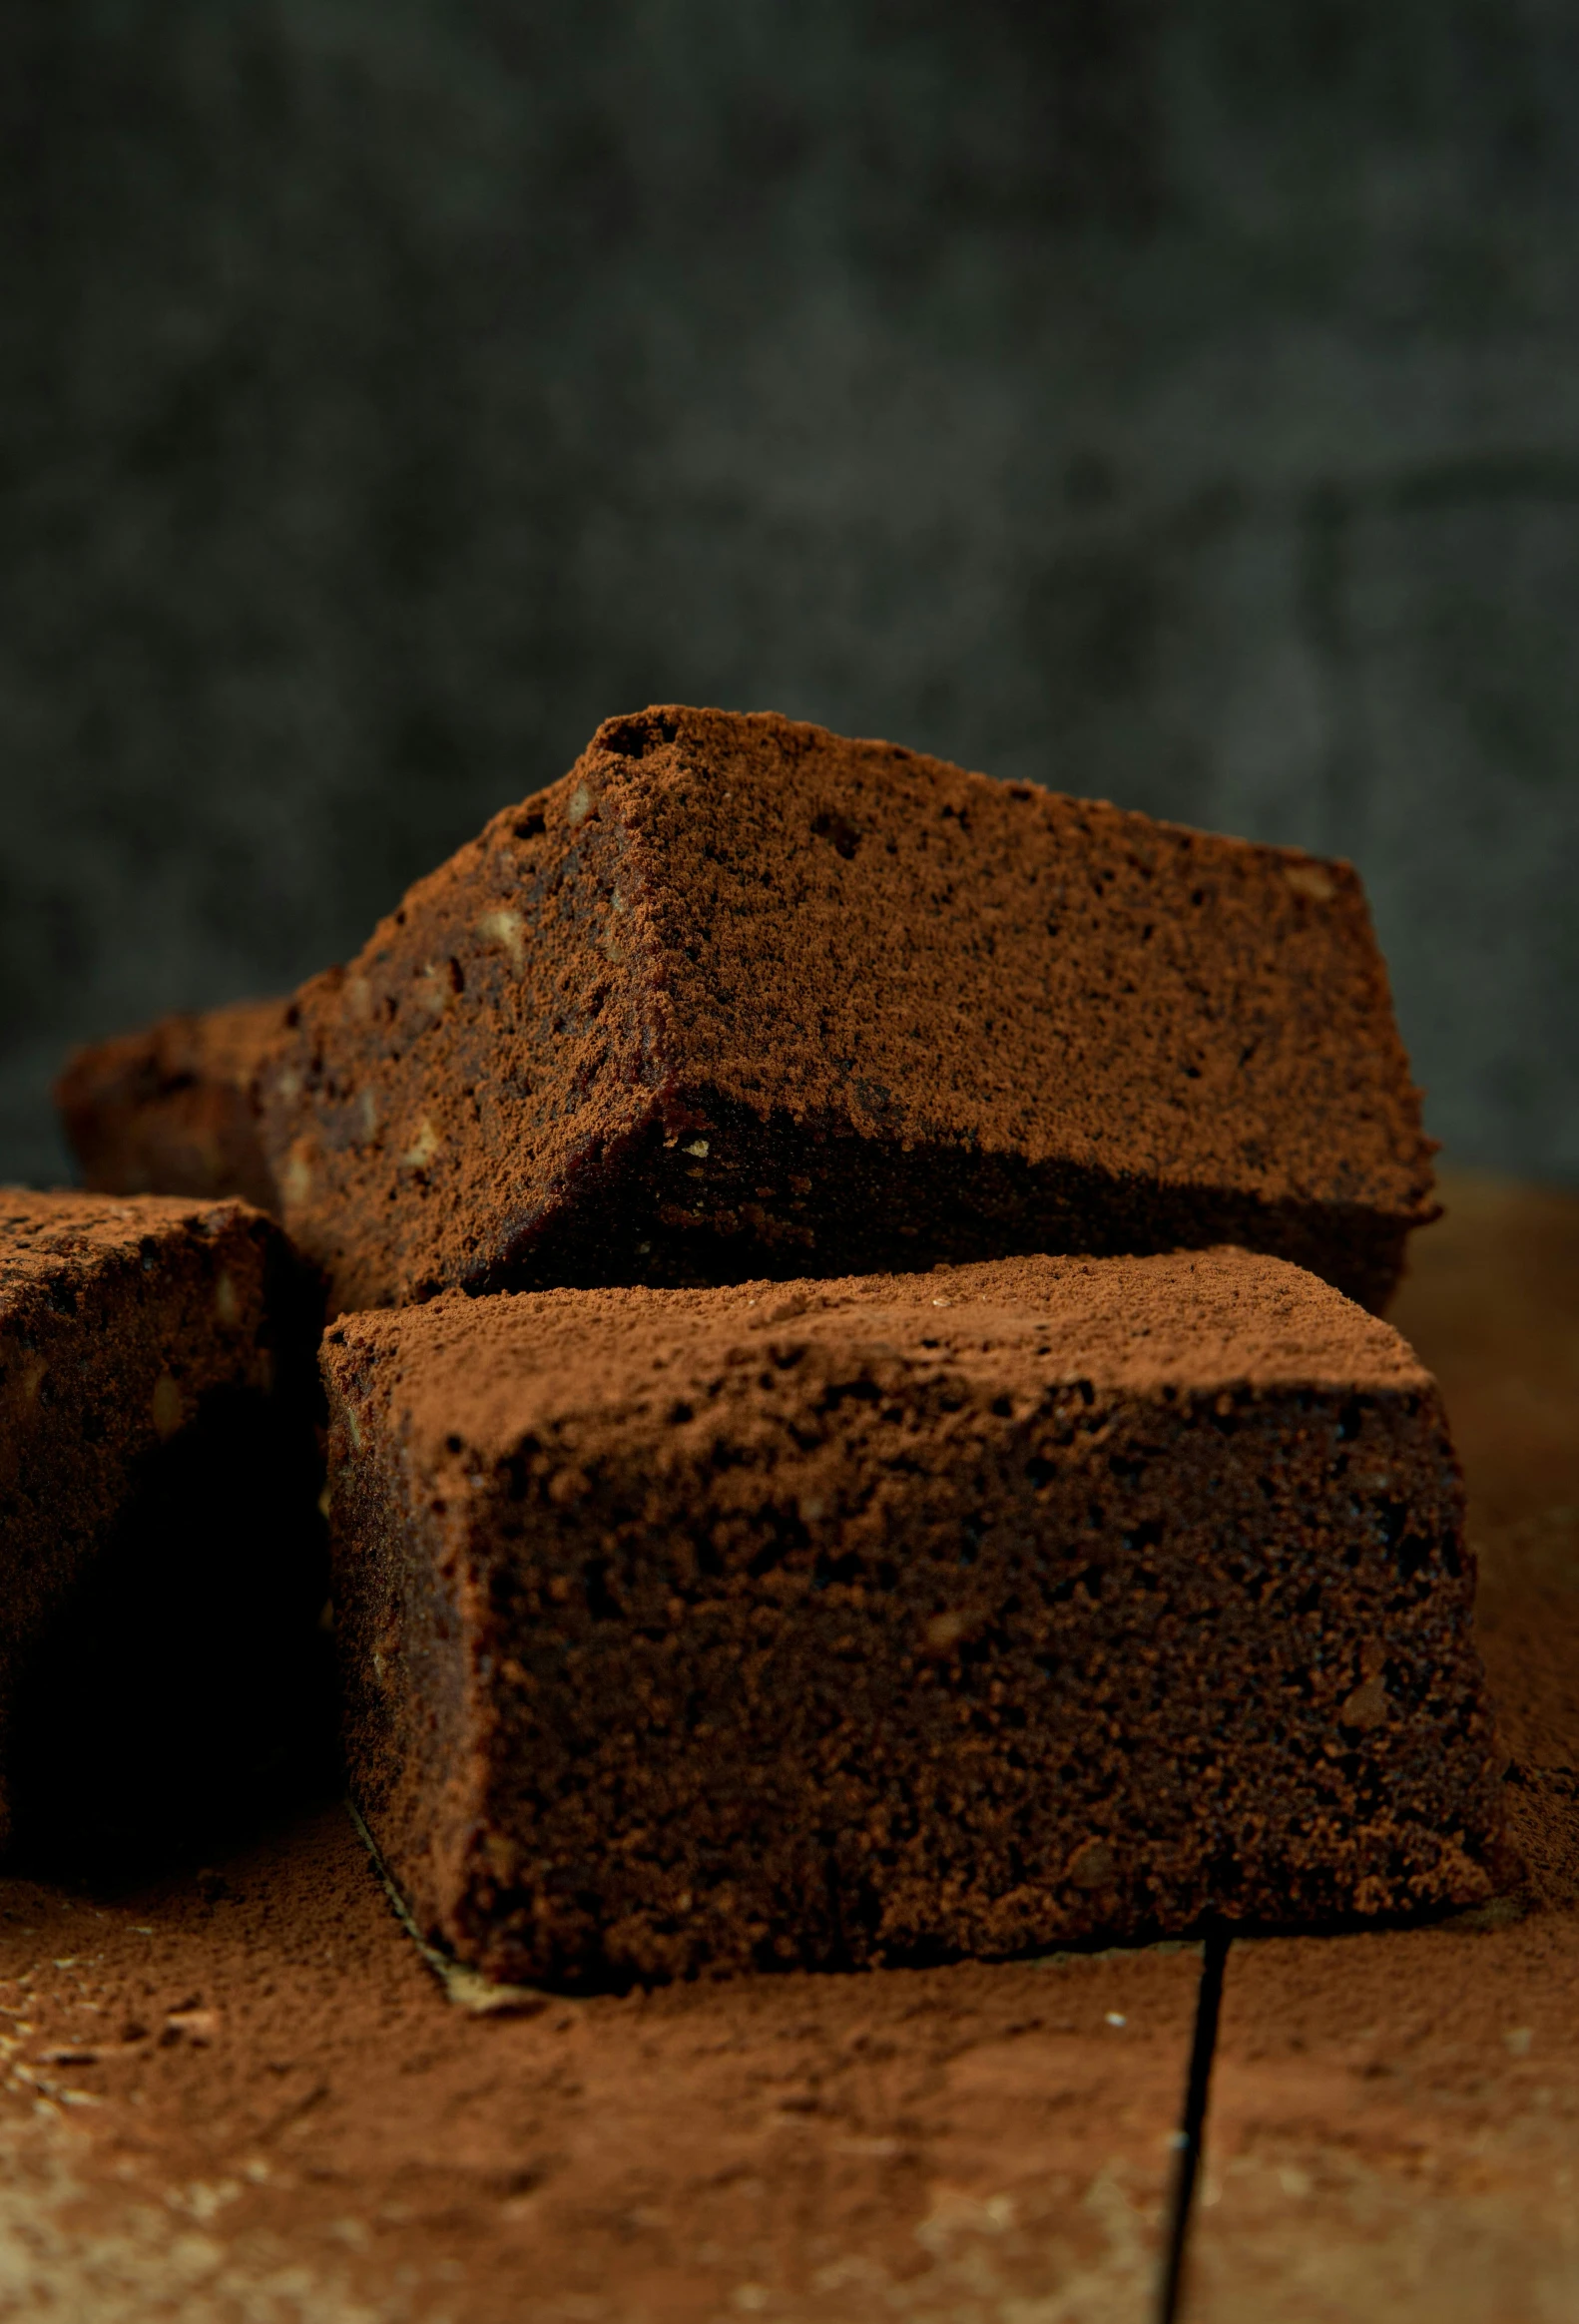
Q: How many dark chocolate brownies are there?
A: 4